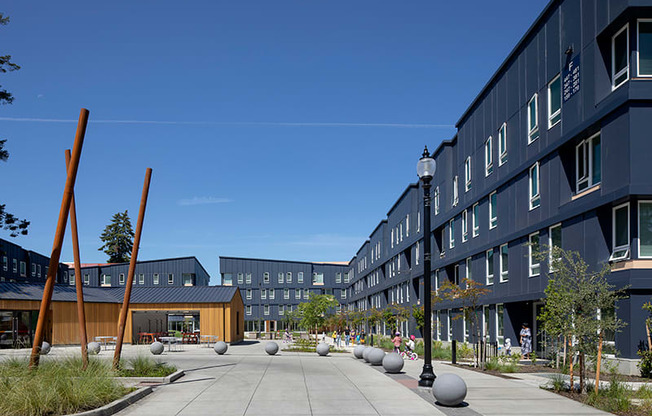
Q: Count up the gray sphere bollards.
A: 11